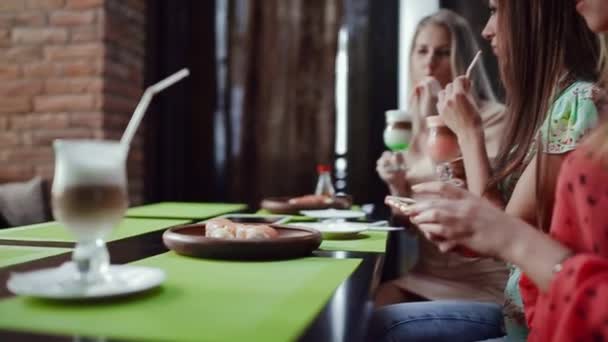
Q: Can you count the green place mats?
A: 6